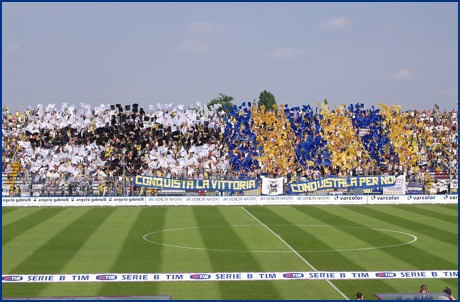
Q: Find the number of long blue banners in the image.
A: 2